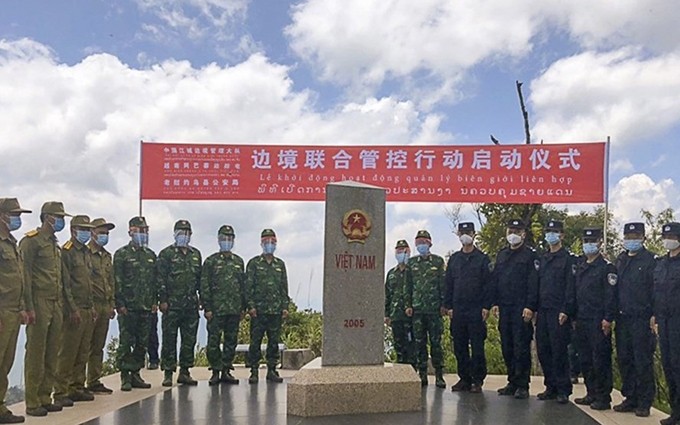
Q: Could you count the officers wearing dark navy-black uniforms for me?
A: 6